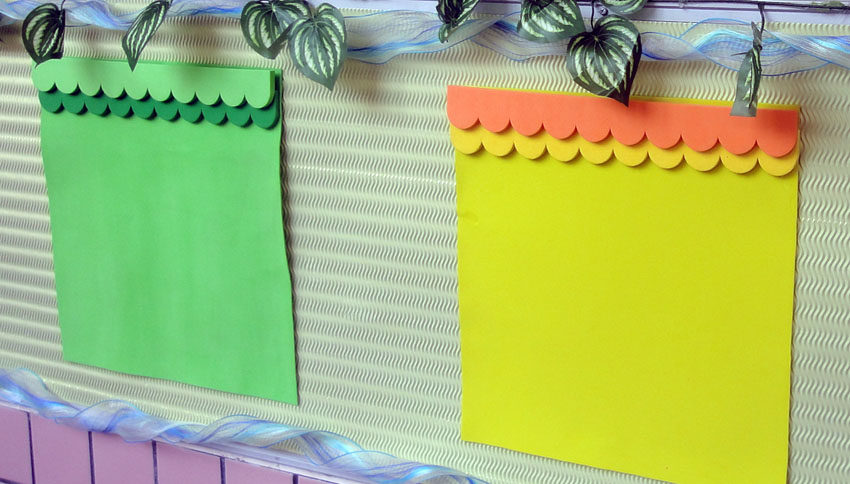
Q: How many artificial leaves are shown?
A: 9